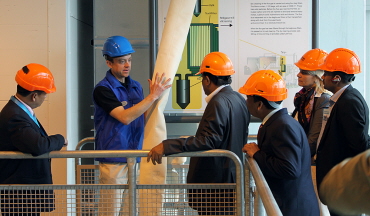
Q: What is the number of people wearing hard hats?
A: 6